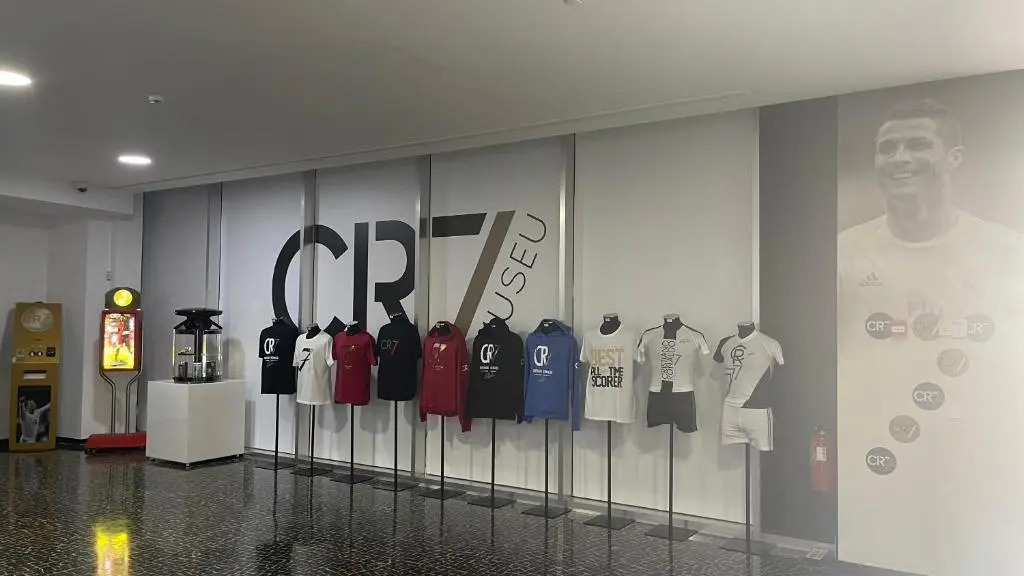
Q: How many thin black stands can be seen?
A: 10